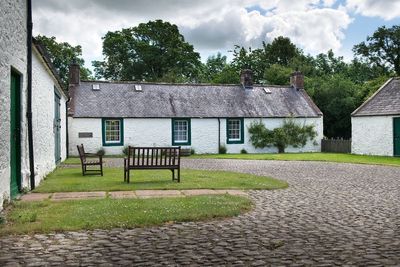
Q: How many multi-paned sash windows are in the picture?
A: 3